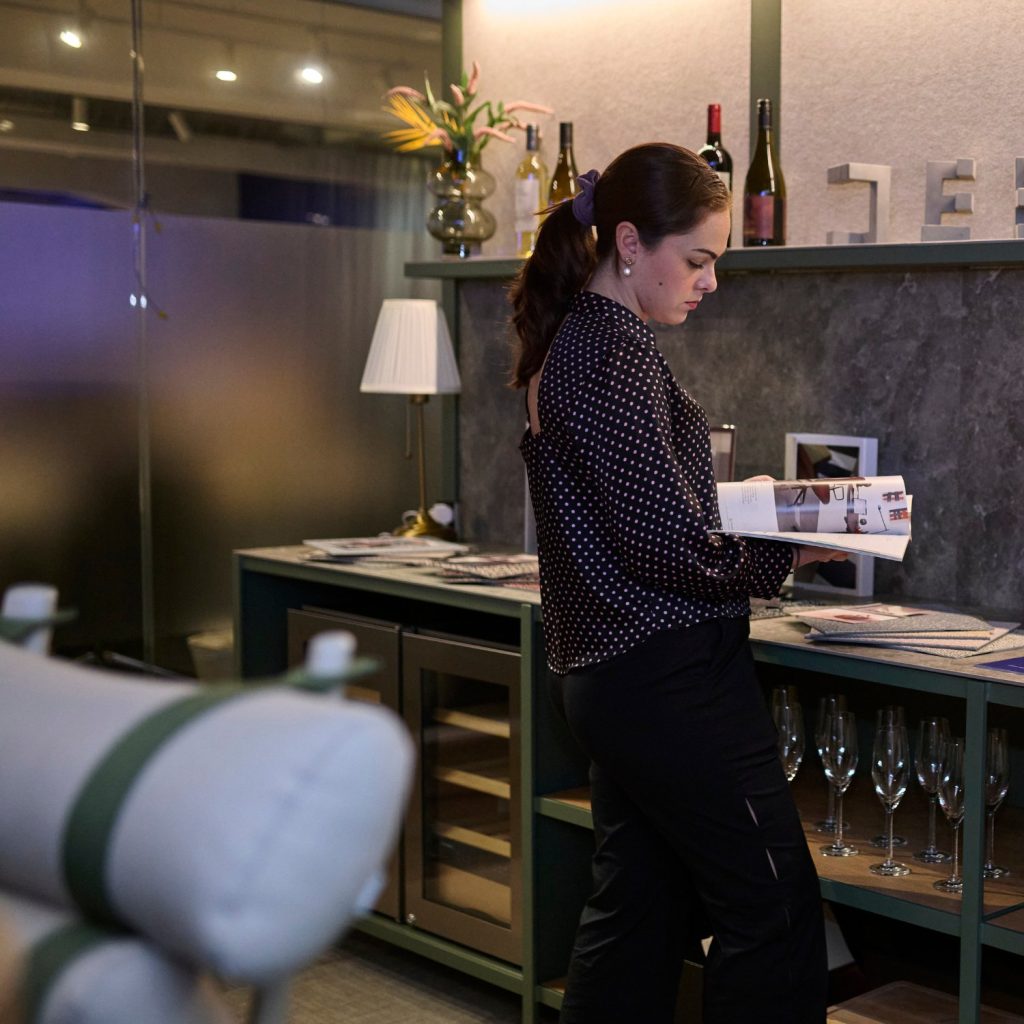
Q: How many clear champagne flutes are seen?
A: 9